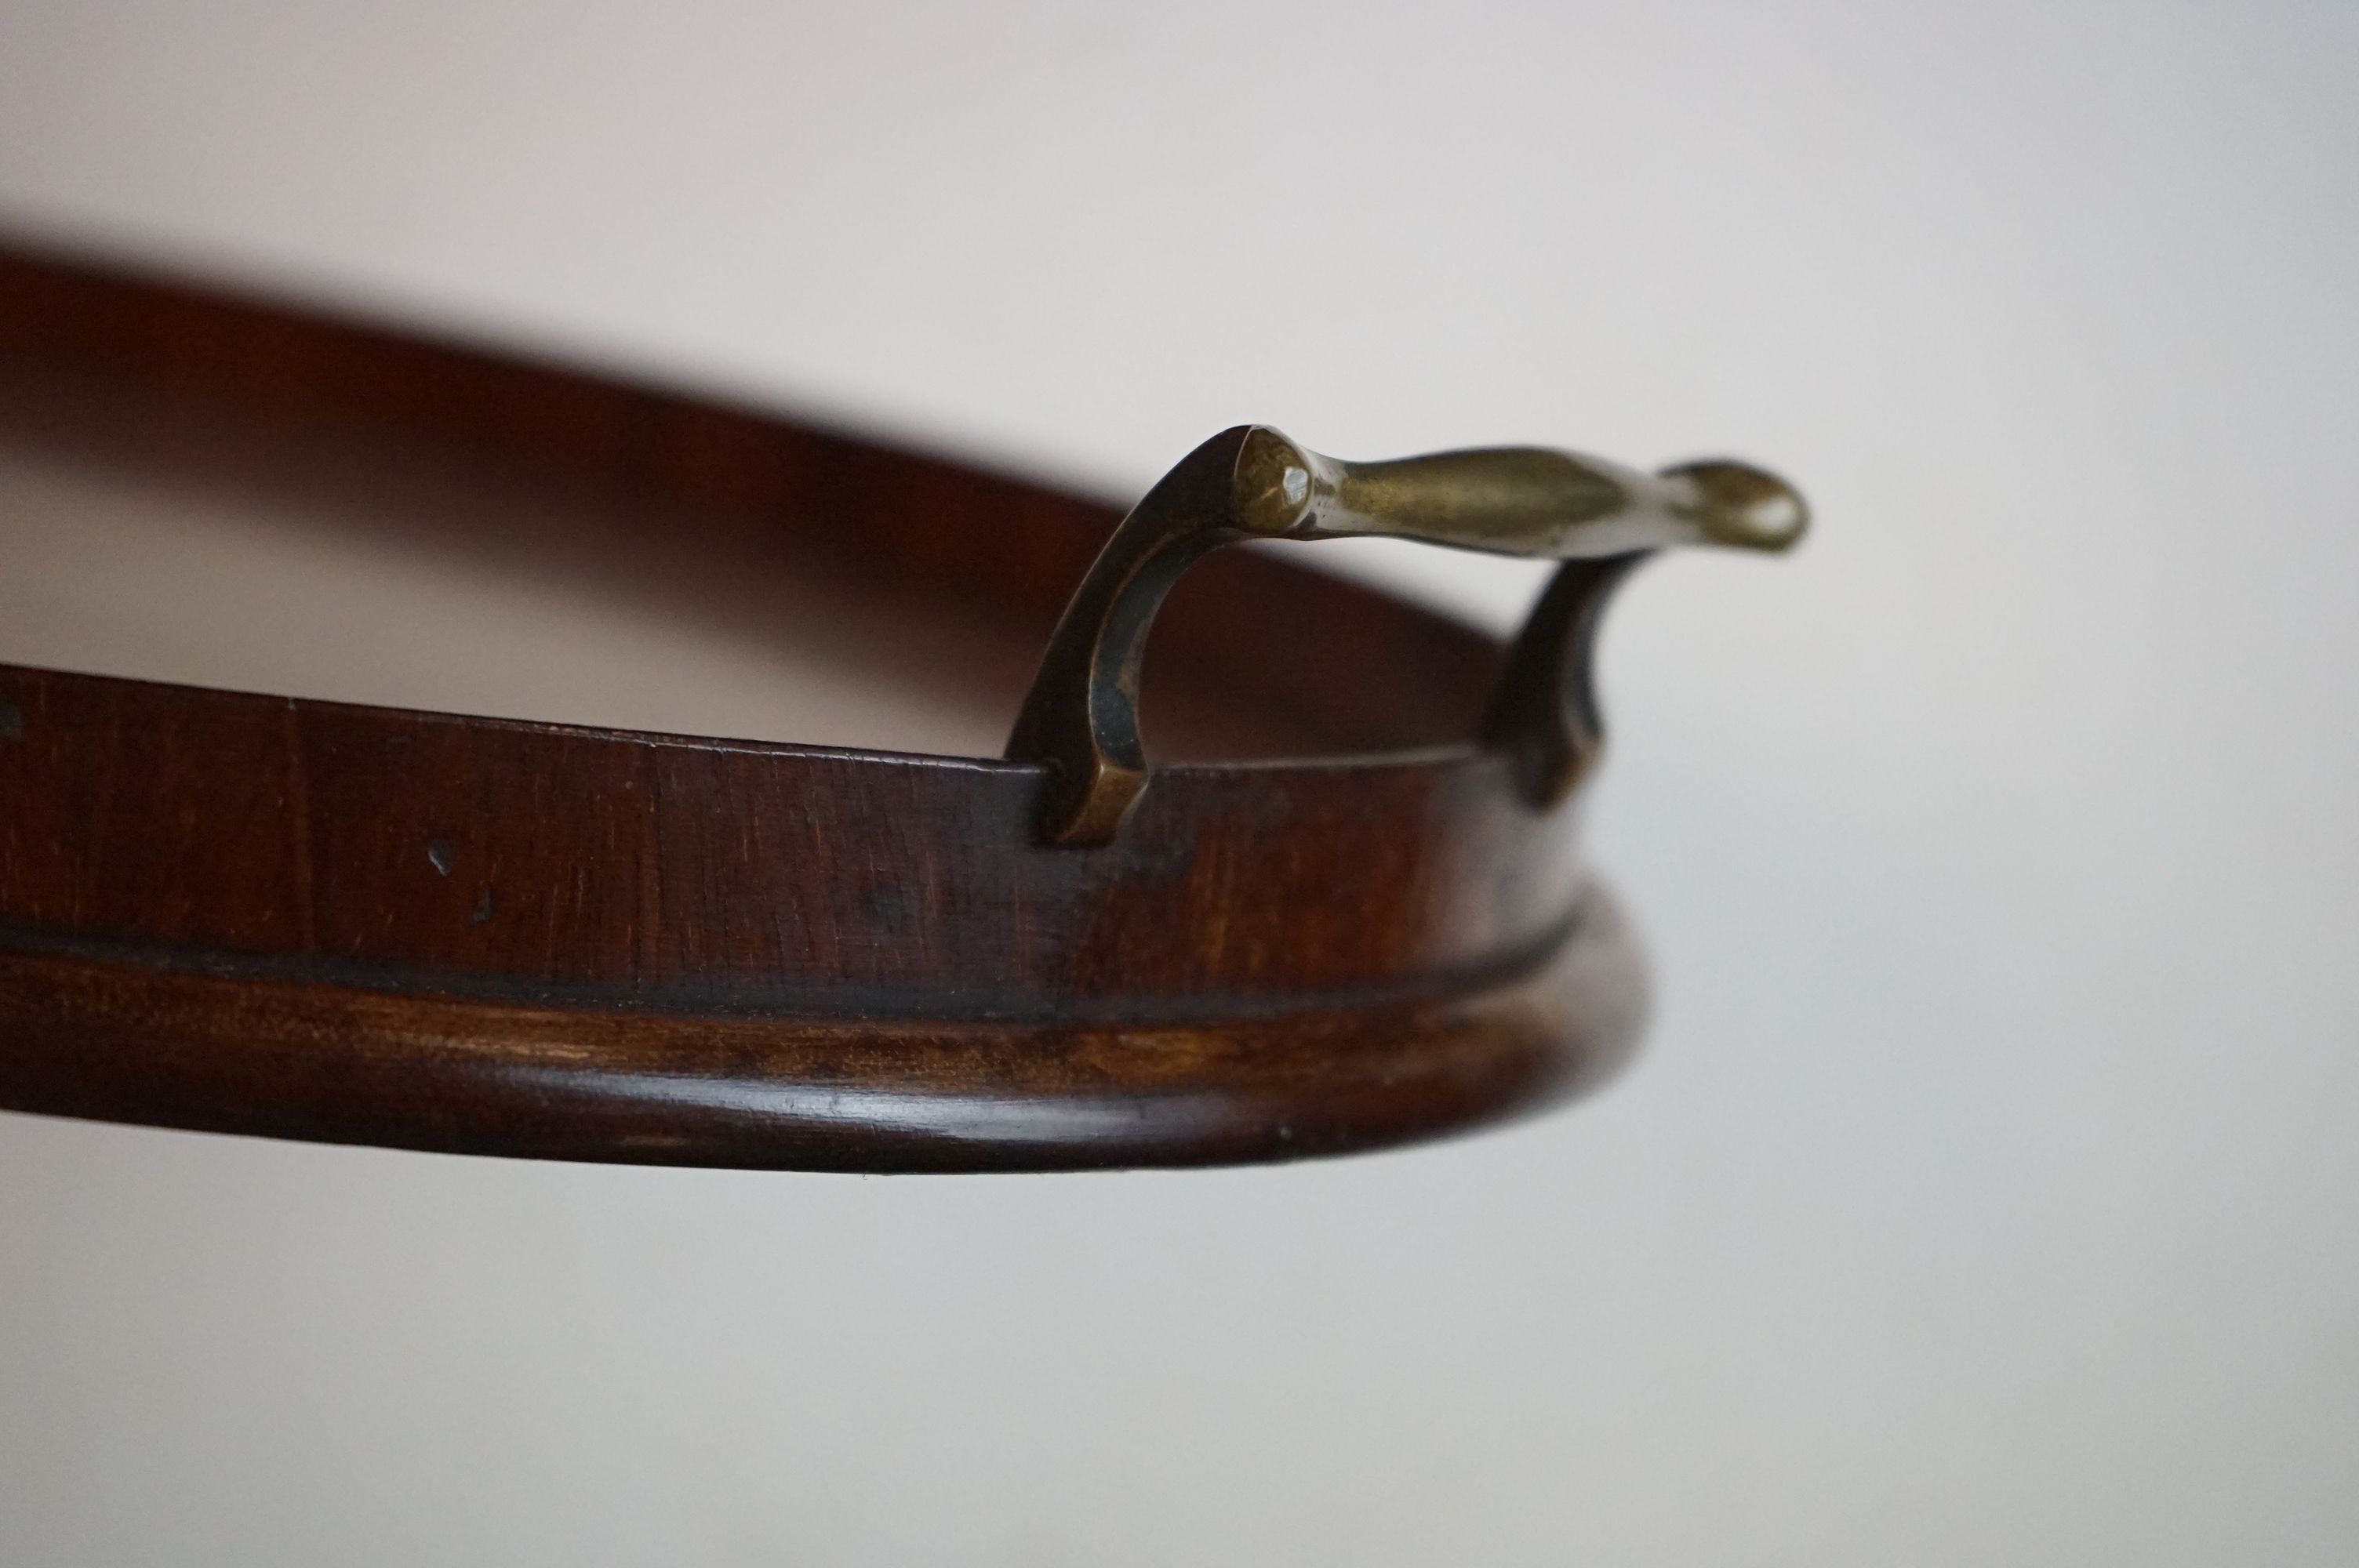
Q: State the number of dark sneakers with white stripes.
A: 0